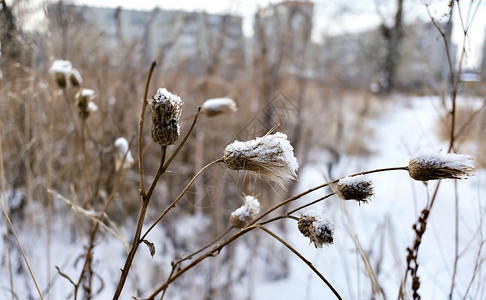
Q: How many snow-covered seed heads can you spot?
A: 11